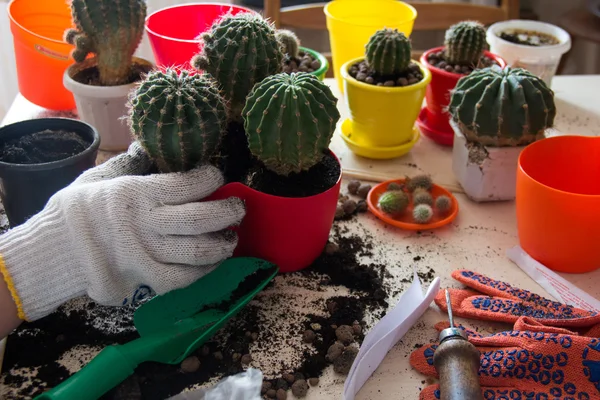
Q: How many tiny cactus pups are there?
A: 6